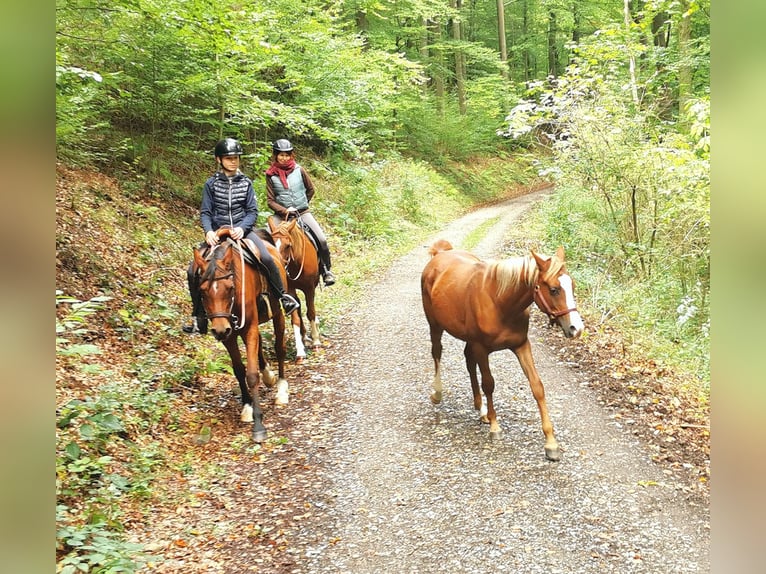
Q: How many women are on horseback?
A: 2